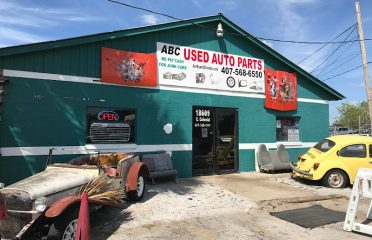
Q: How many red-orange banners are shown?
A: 2